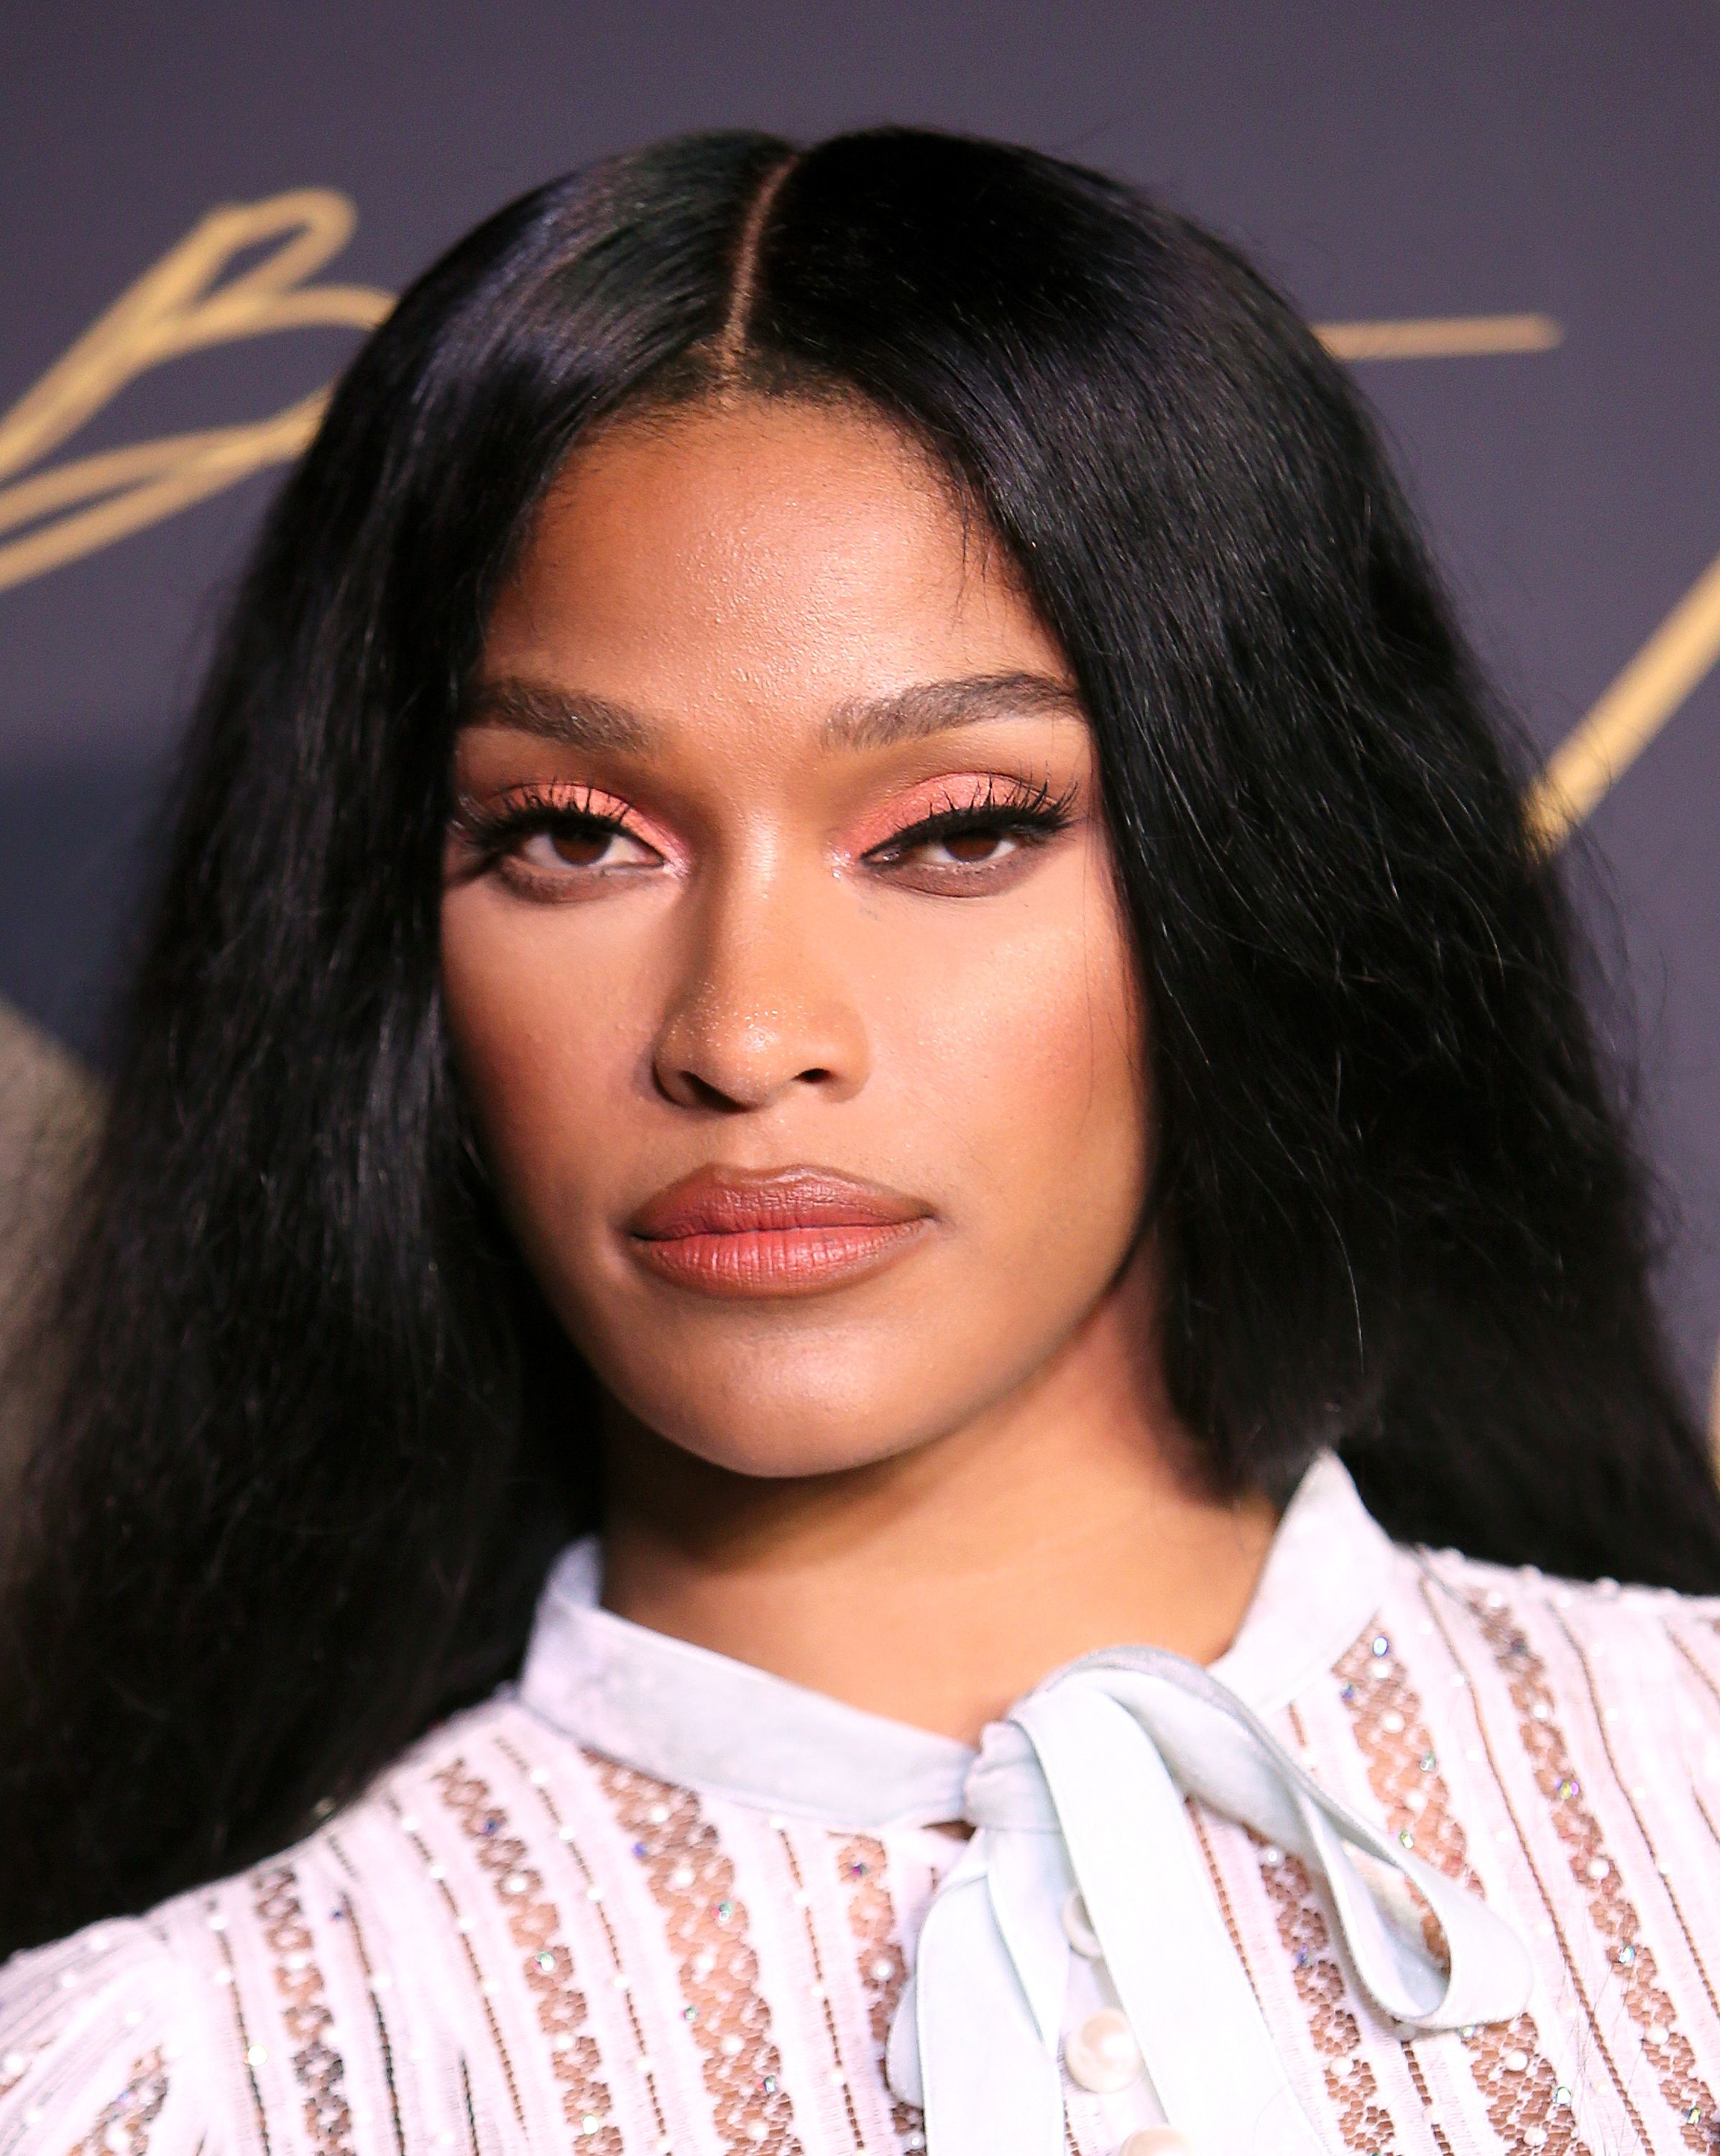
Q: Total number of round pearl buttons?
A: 3